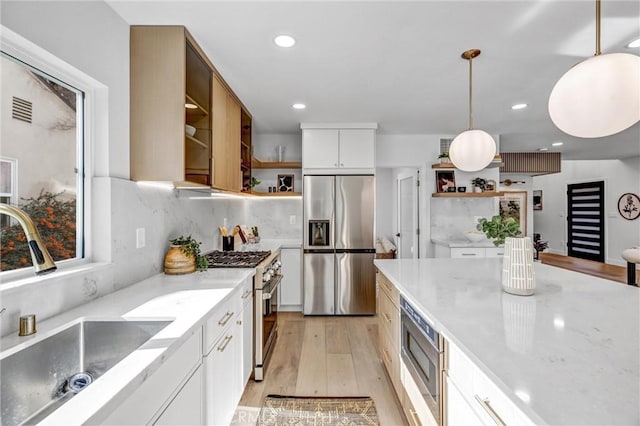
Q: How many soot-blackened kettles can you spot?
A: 0